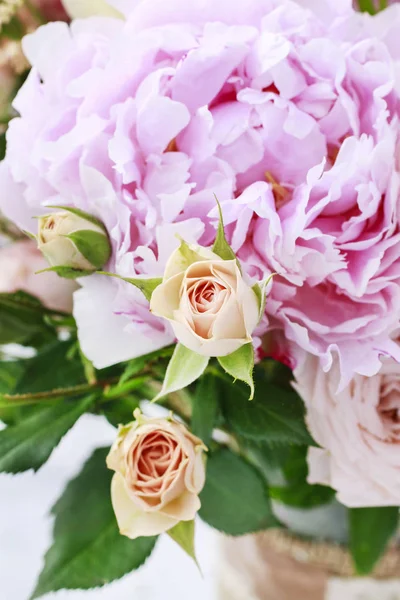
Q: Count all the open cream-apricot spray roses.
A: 2